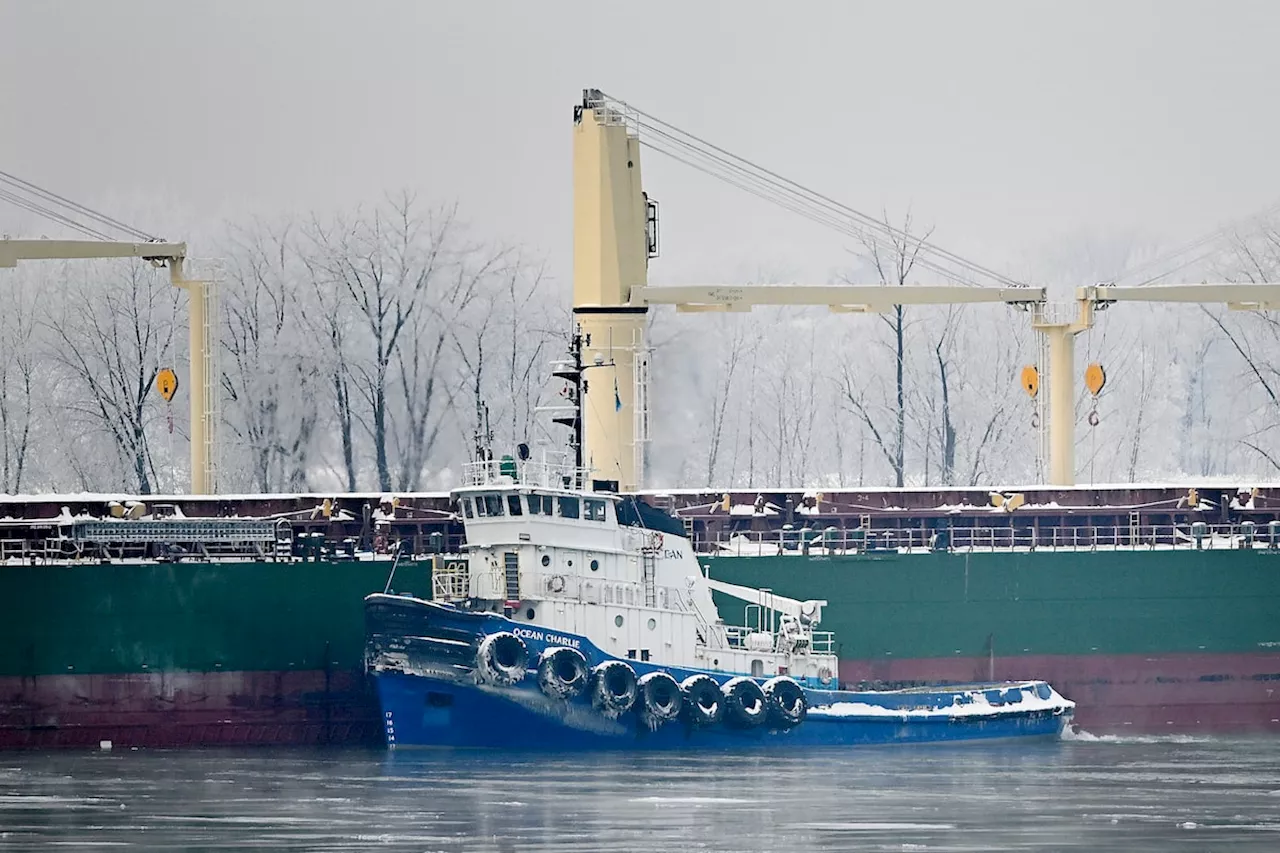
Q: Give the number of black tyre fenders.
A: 7